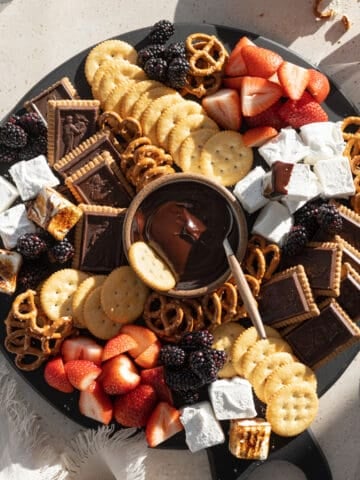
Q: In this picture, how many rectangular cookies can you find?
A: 11